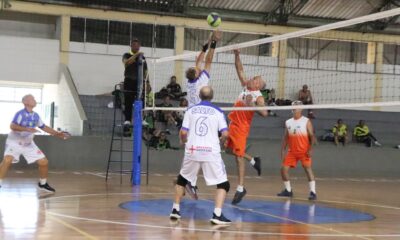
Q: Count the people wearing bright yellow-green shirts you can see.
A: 2